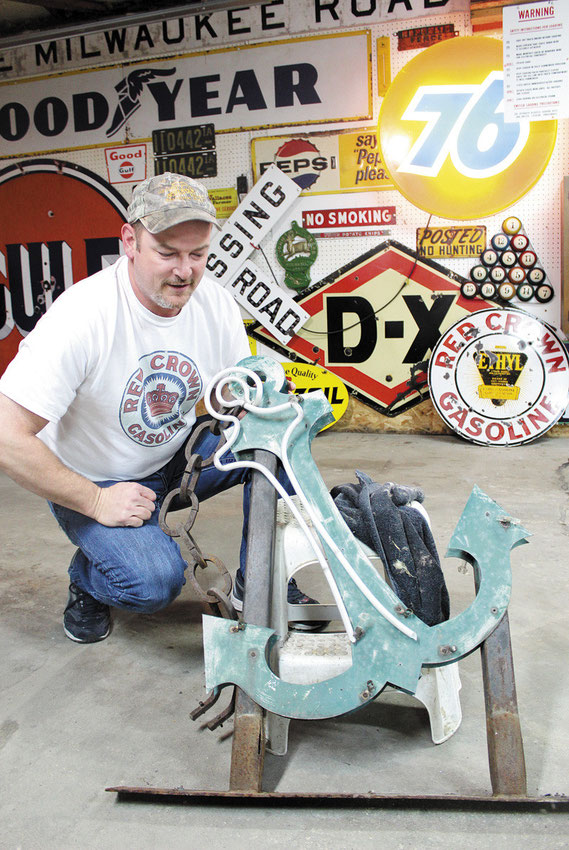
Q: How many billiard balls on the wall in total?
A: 15